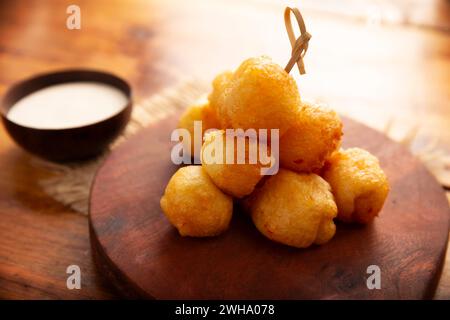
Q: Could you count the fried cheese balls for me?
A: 7